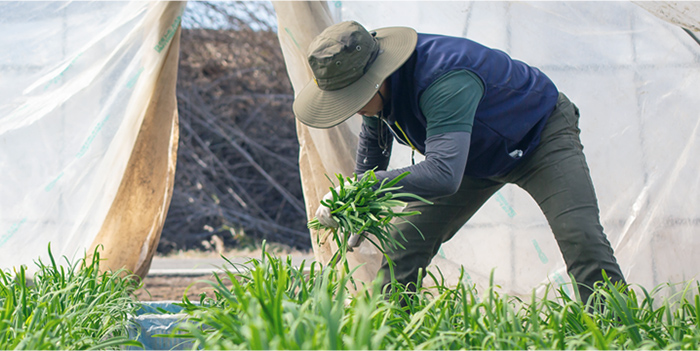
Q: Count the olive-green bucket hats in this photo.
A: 1